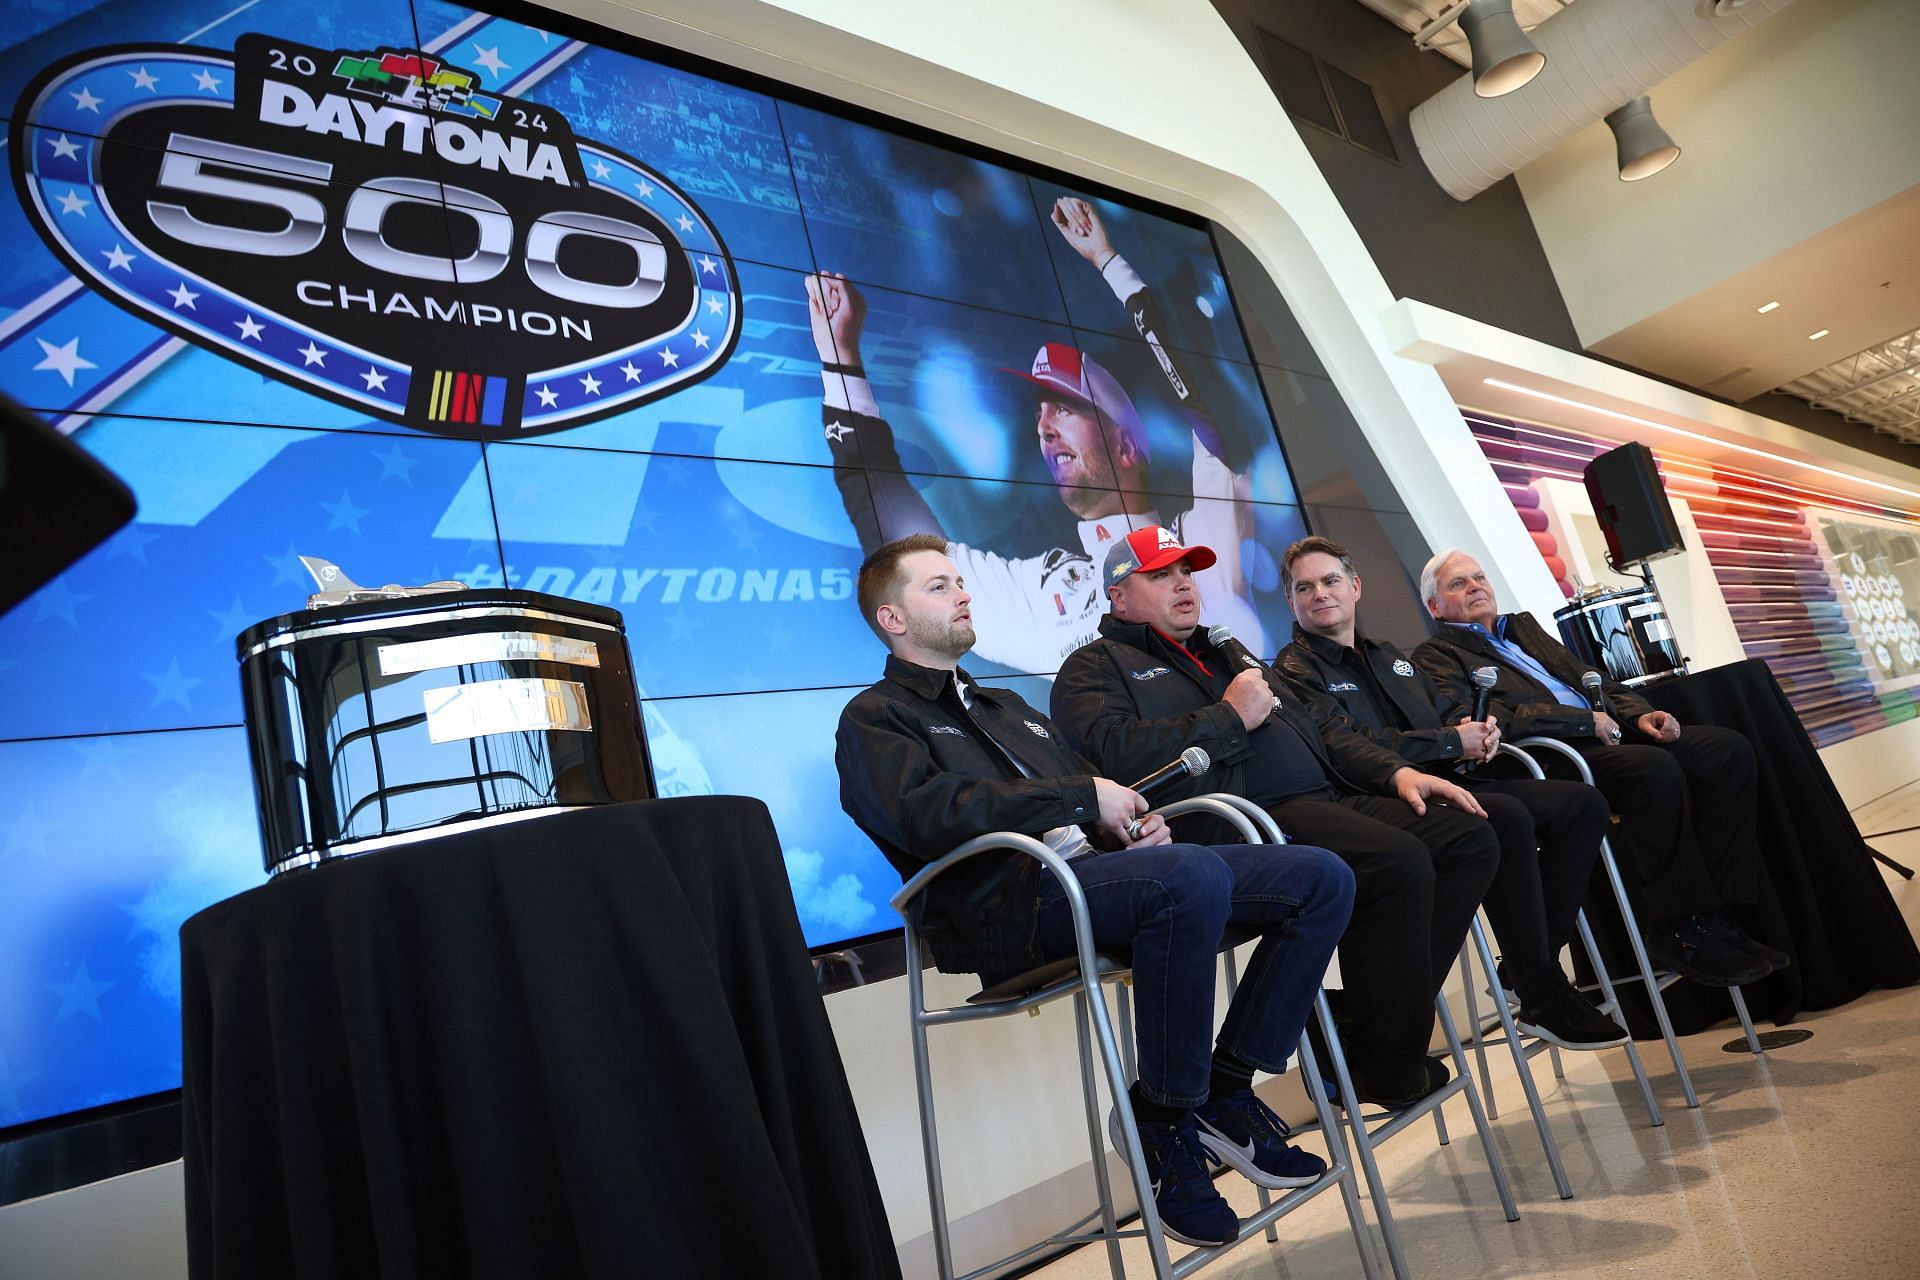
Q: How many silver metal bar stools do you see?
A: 4